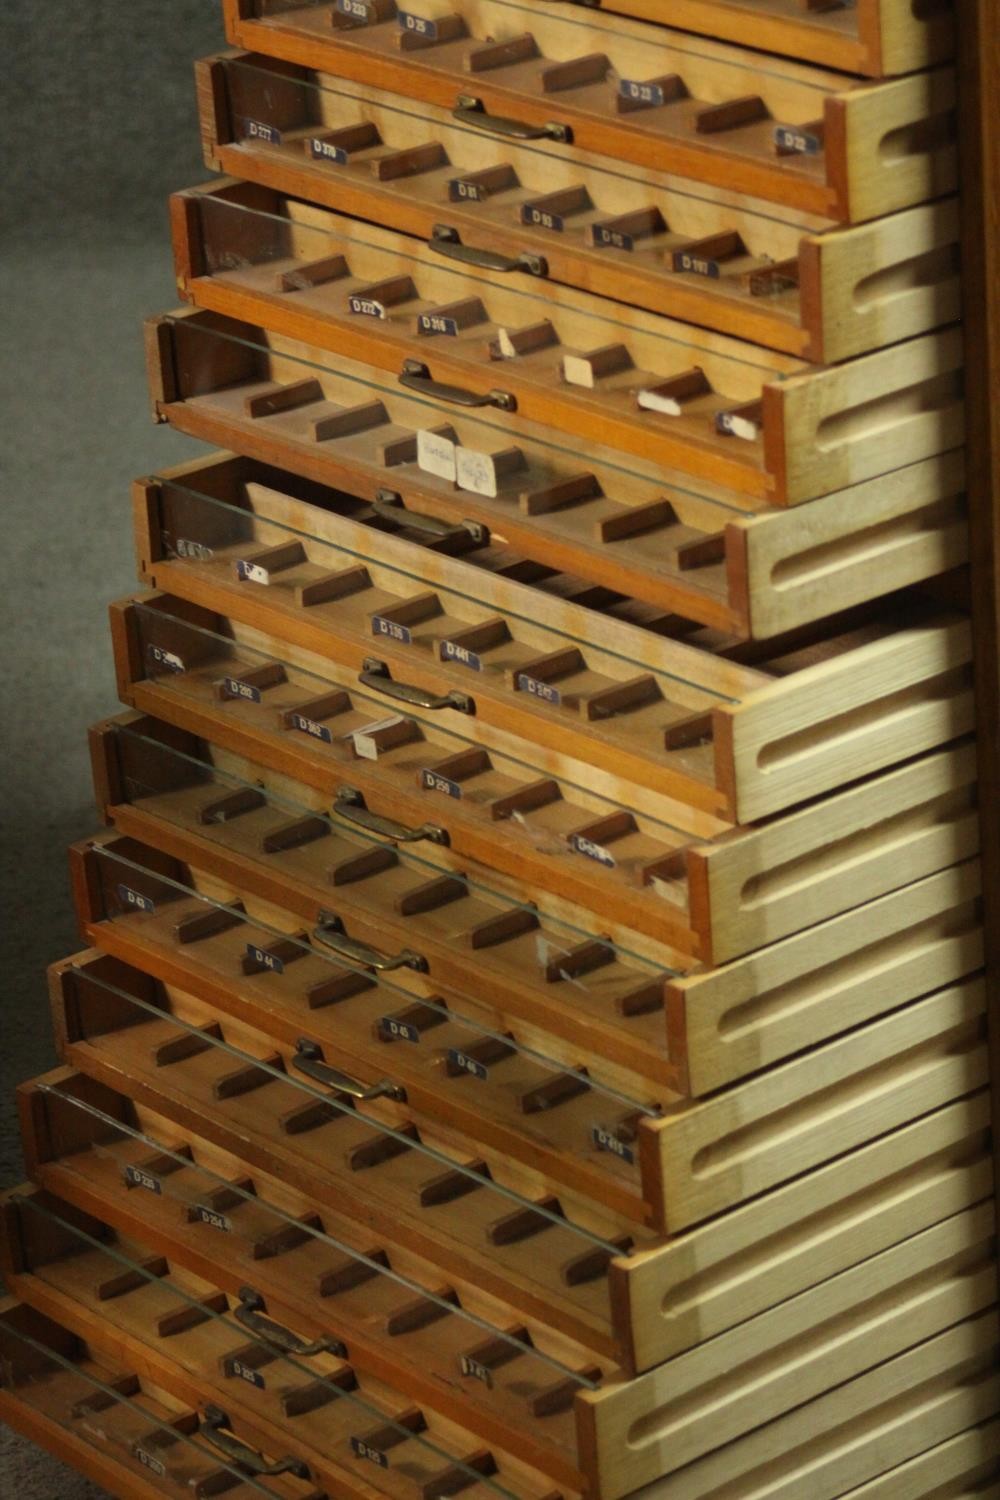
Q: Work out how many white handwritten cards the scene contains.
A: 2